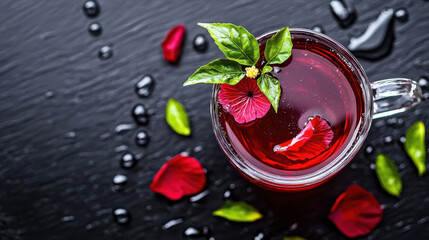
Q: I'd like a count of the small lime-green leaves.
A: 4